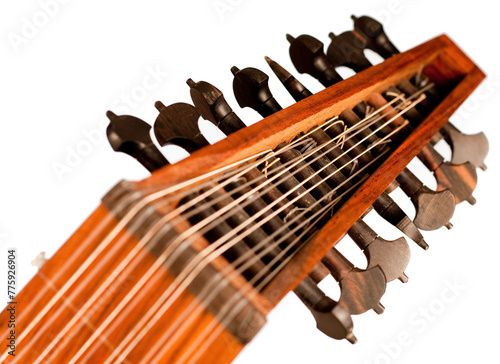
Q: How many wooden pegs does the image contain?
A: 15